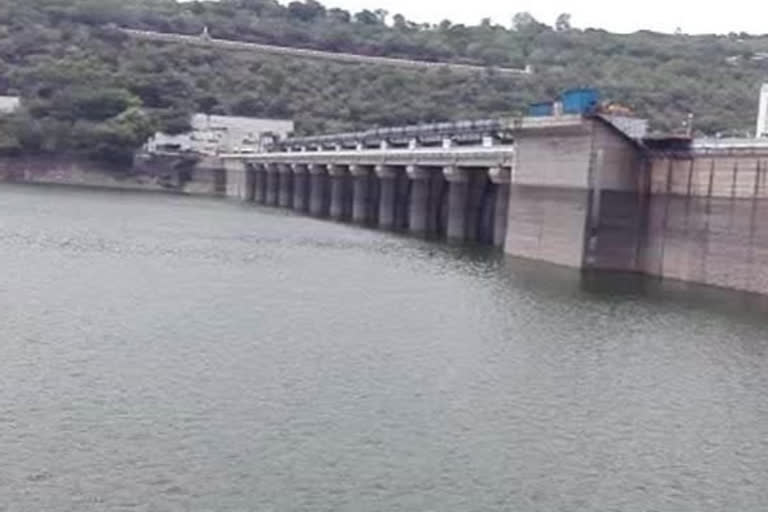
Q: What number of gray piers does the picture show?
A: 11